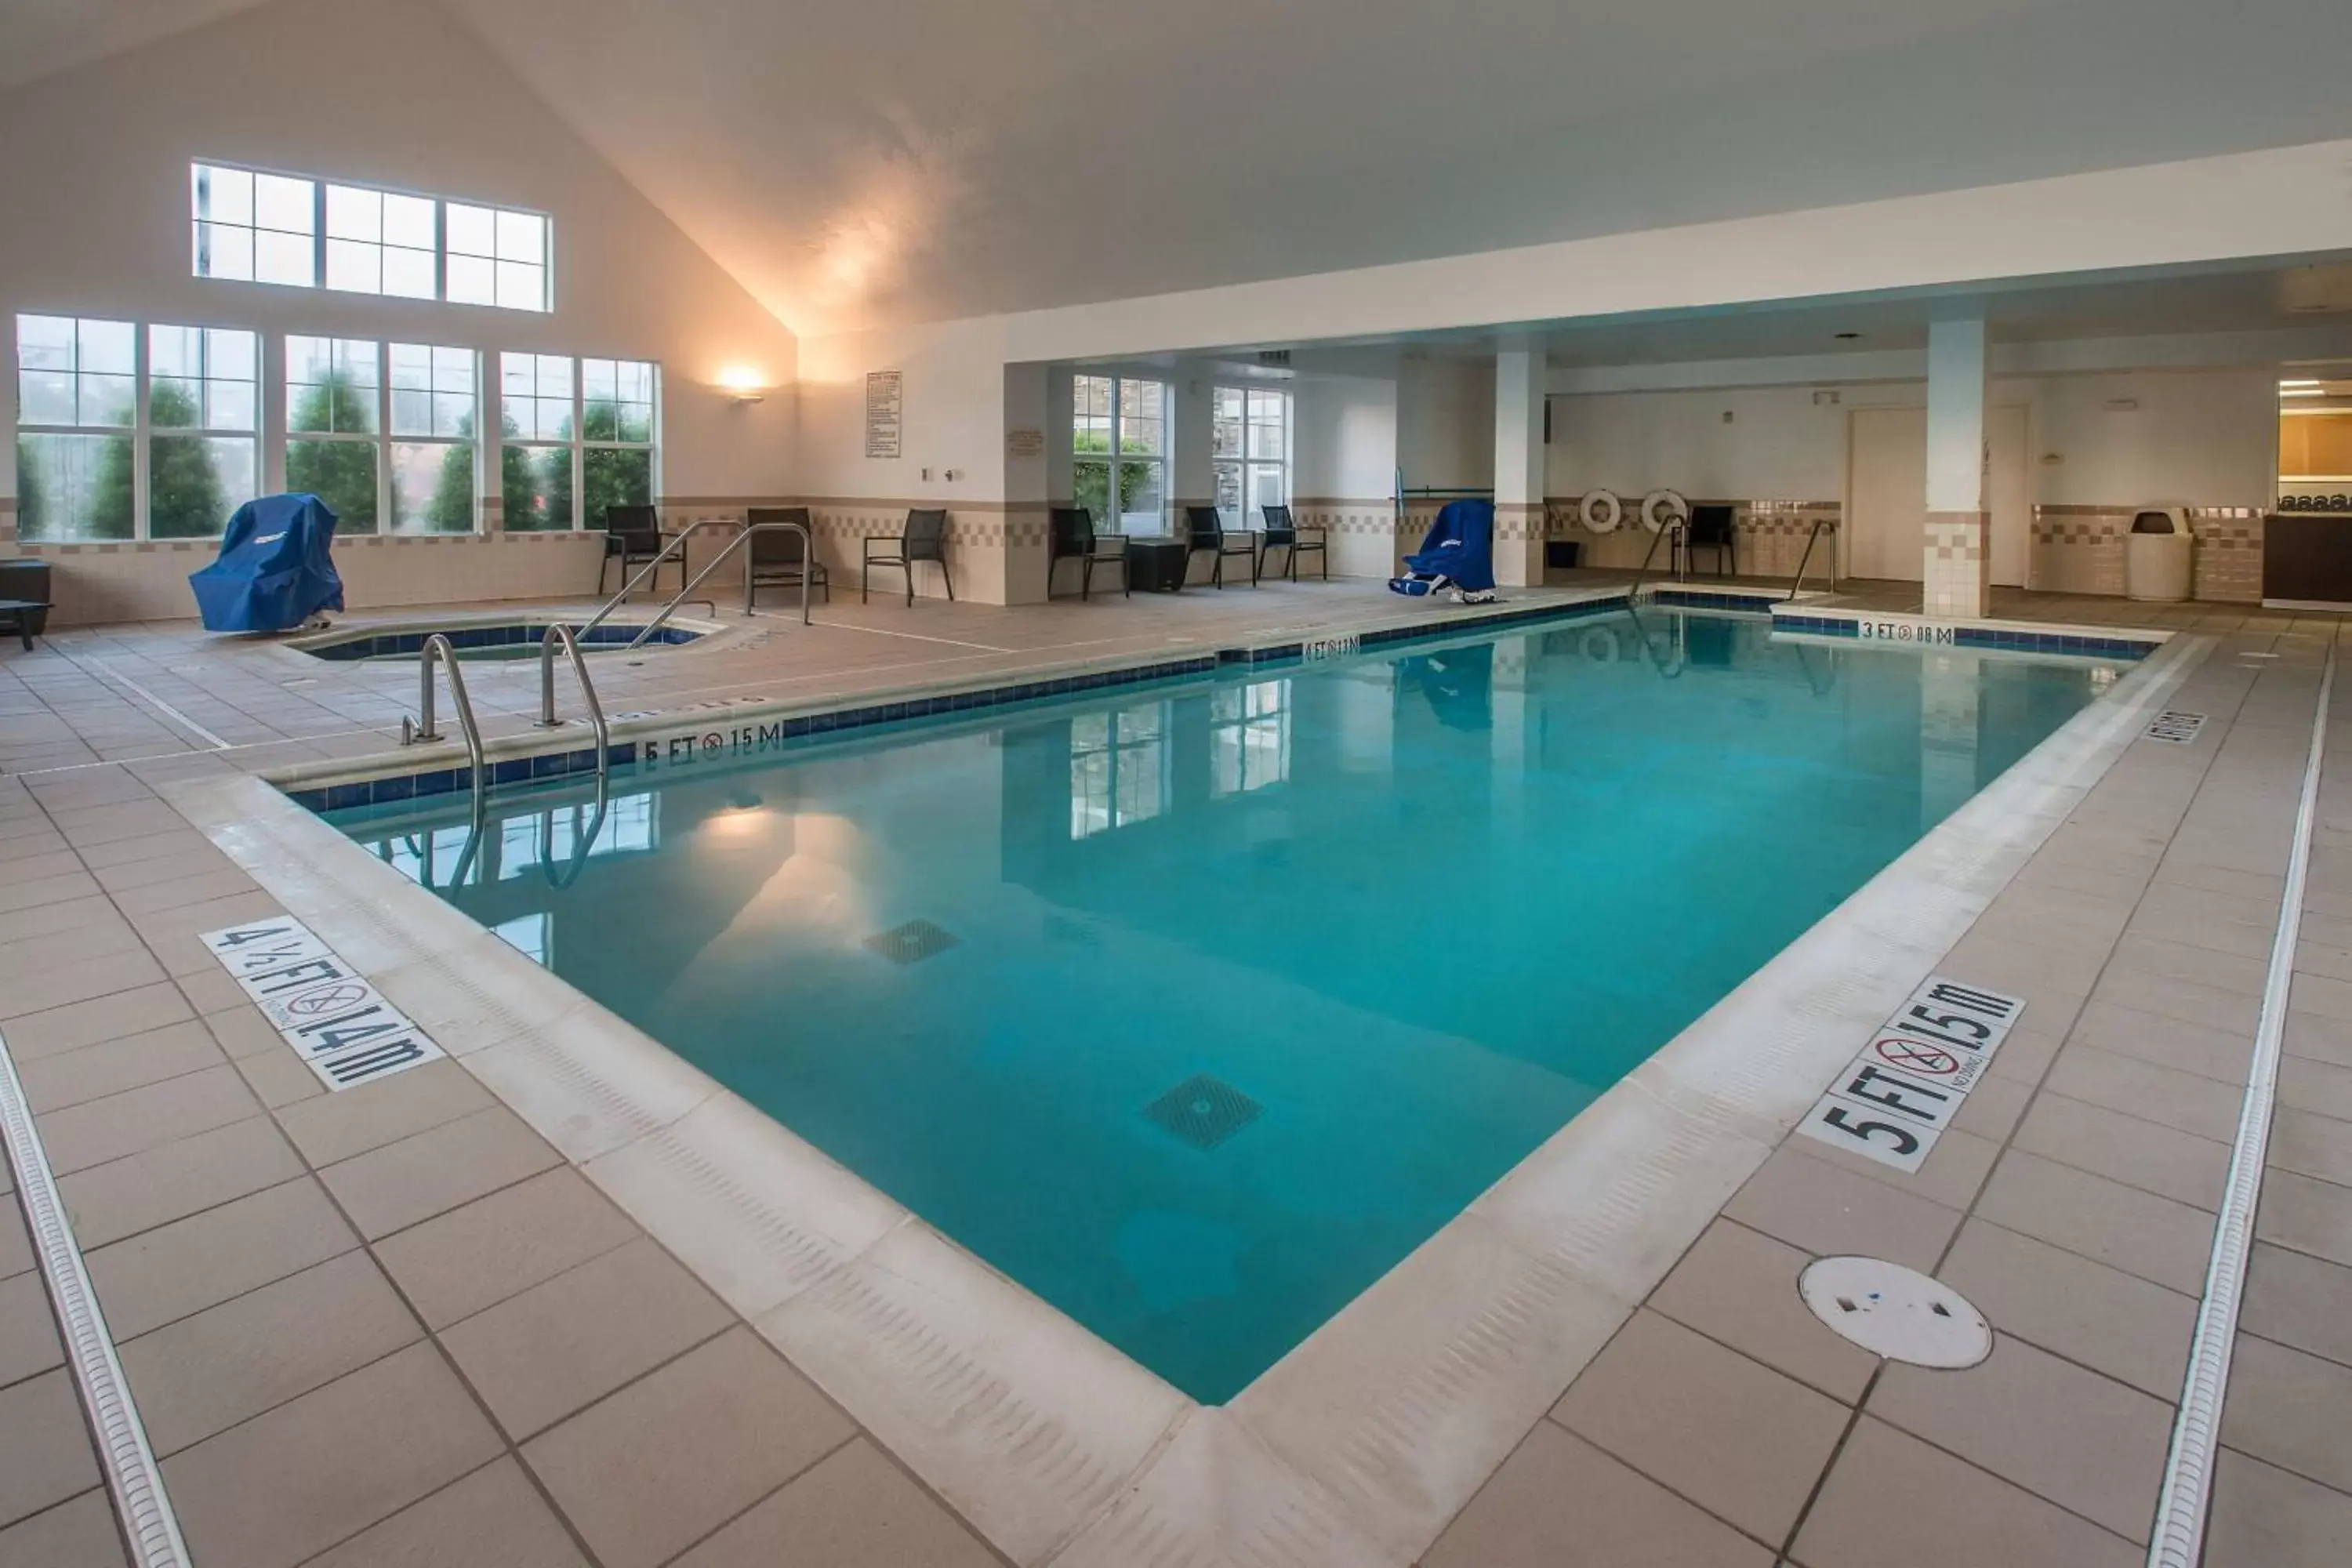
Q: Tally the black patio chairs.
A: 7